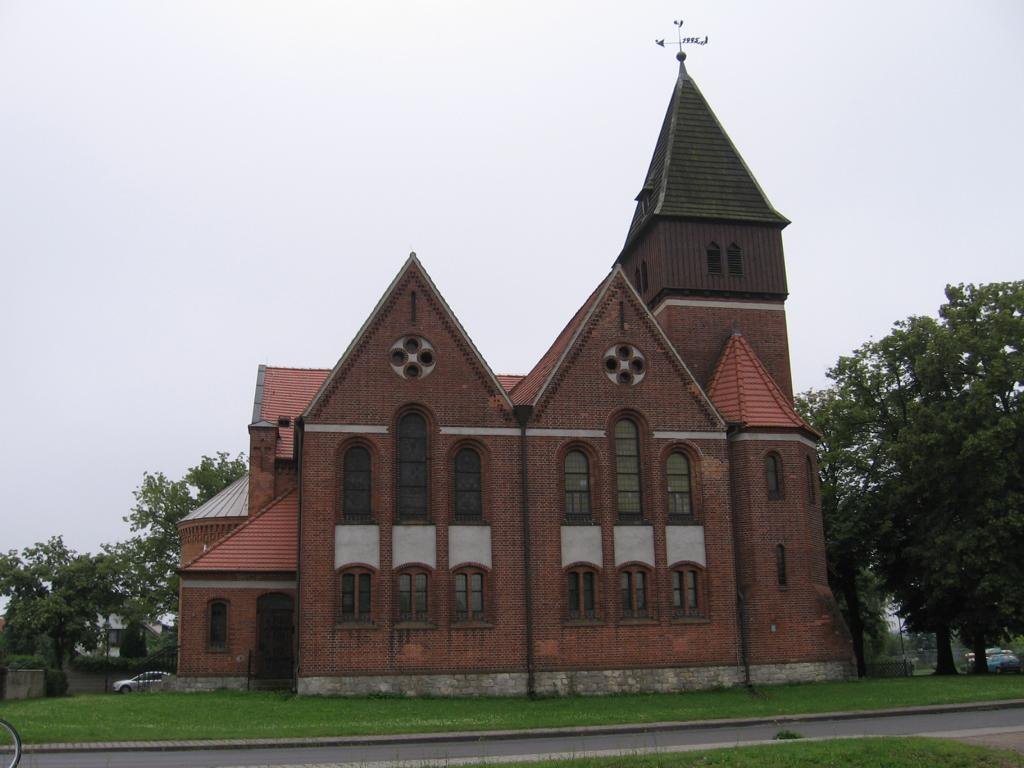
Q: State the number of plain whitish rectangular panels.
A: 6